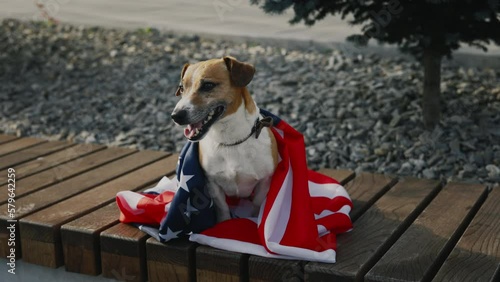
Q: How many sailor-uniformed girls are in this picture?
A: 0